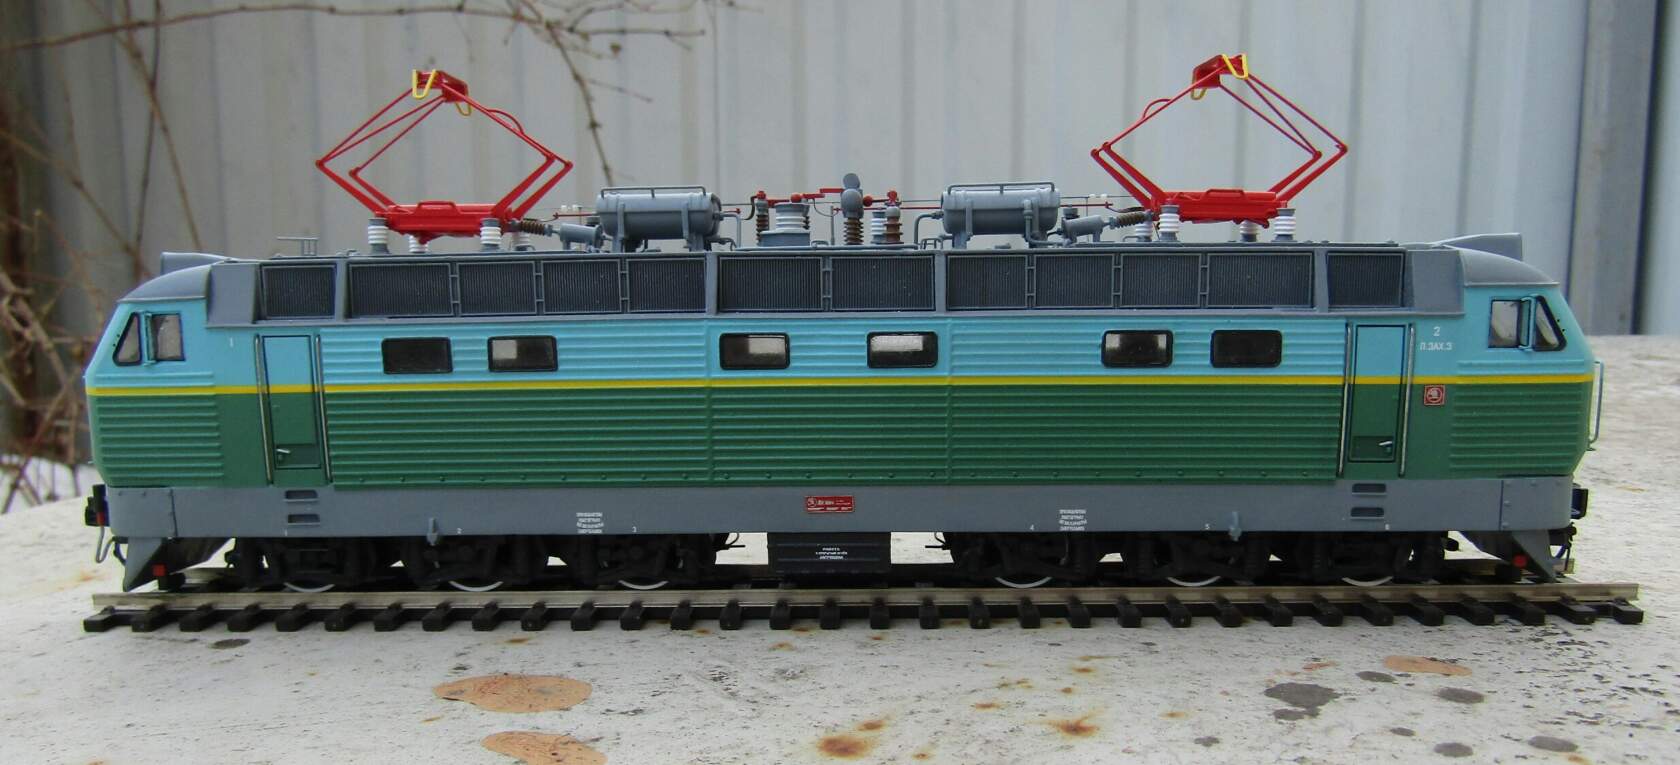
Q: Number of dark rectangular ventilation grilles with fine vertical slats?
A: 12